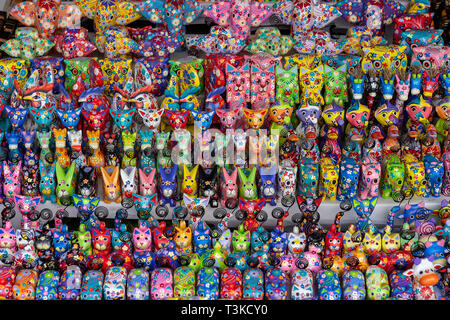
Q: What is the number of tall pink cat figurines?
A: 2